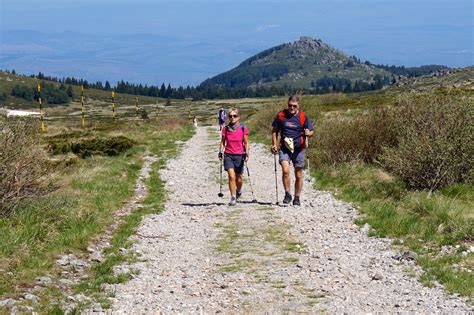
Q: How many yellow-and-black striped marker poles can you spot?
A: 6